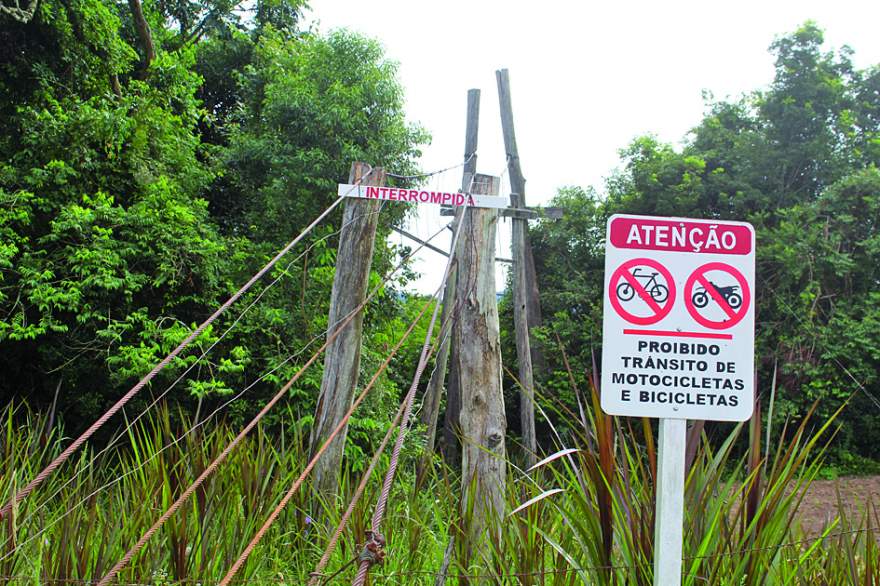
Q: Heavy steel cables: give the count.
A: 5